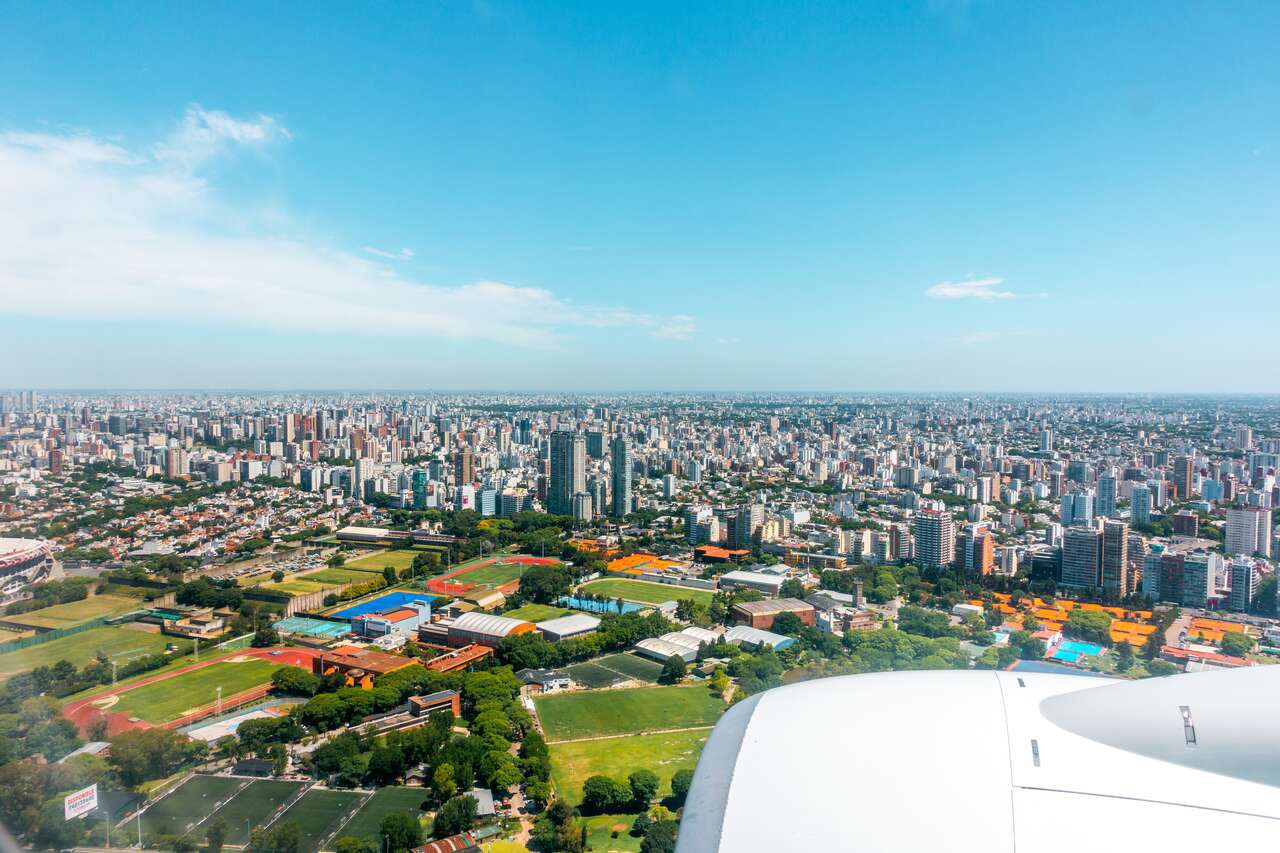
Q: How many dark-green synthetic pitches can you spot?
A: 6